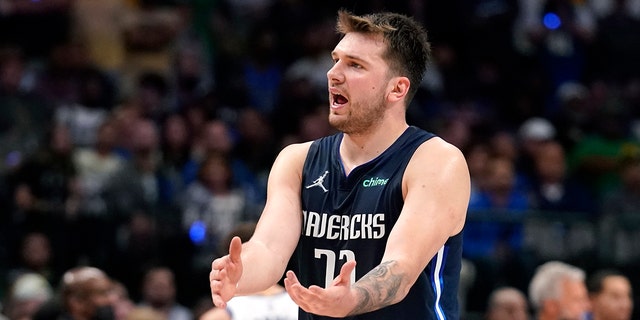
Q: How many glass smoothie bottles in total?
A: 0